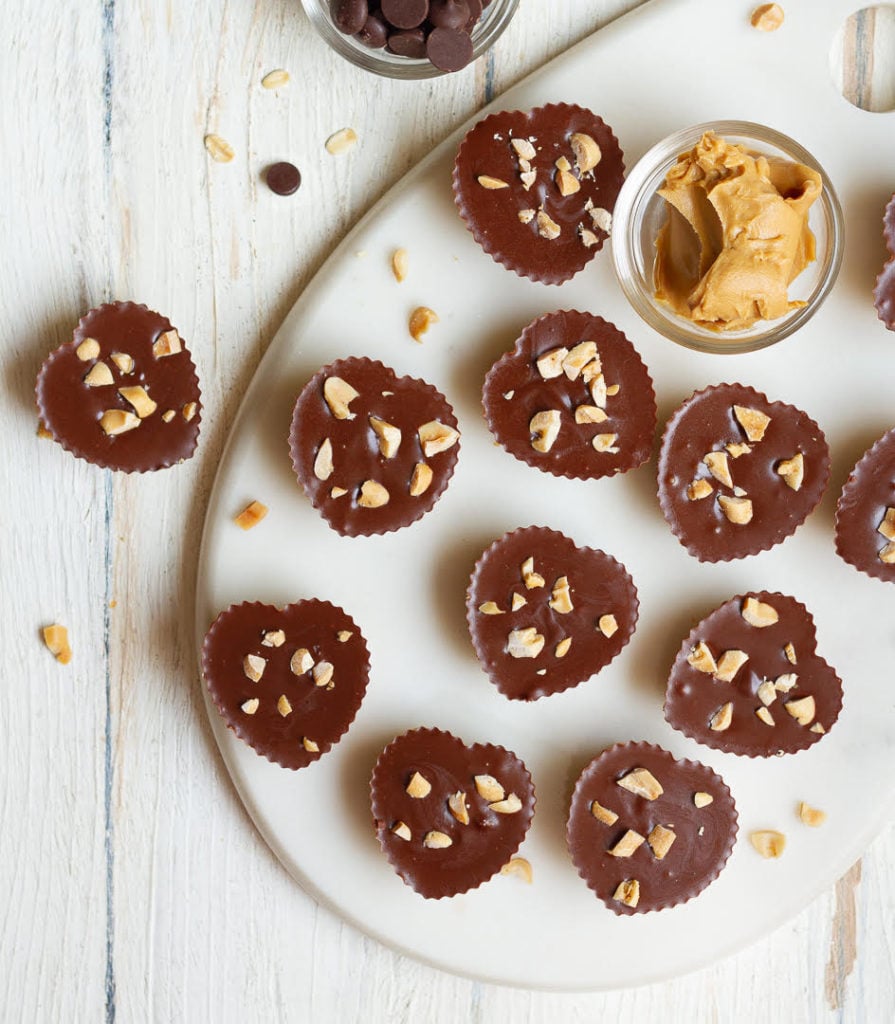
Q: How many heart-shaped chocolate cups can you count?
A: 12